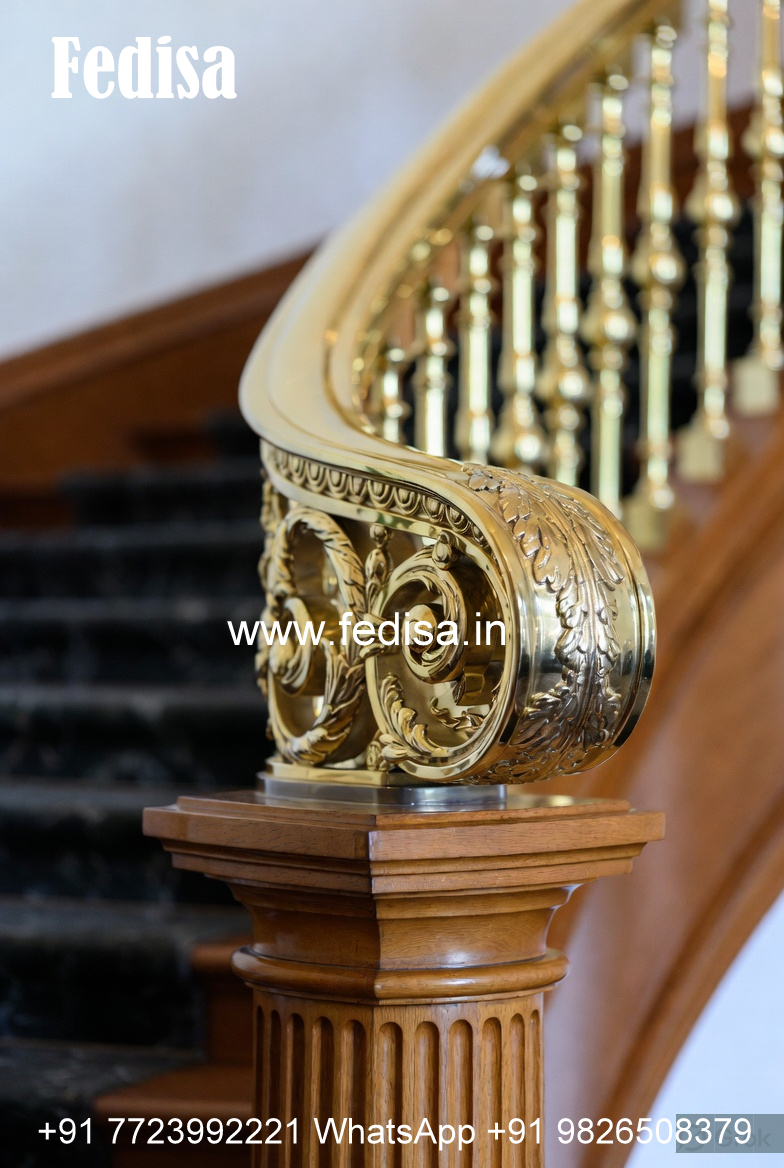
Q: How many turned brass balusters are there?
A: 9